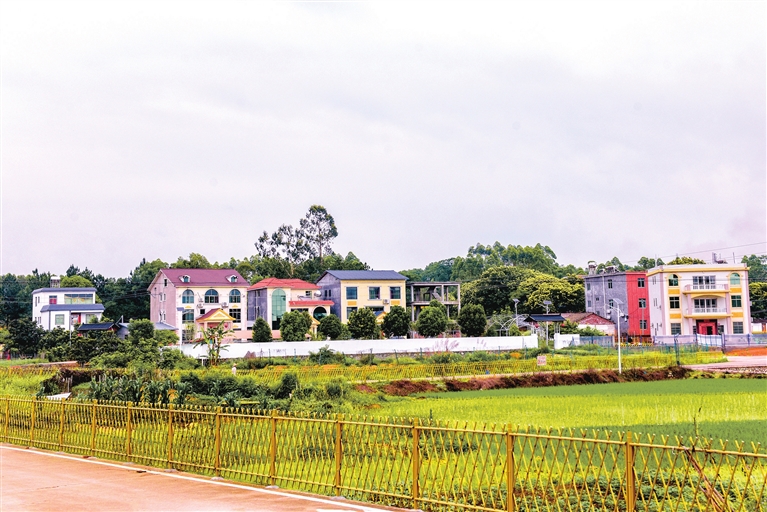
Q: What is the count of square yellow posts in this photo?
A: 12